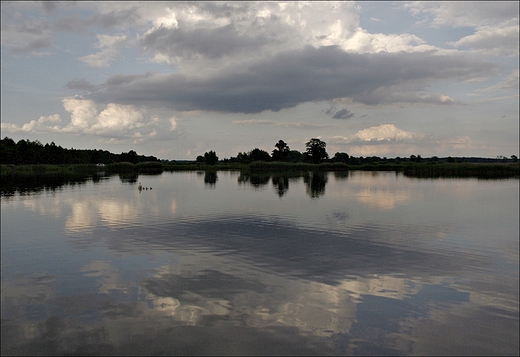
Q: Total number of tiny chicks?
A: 3